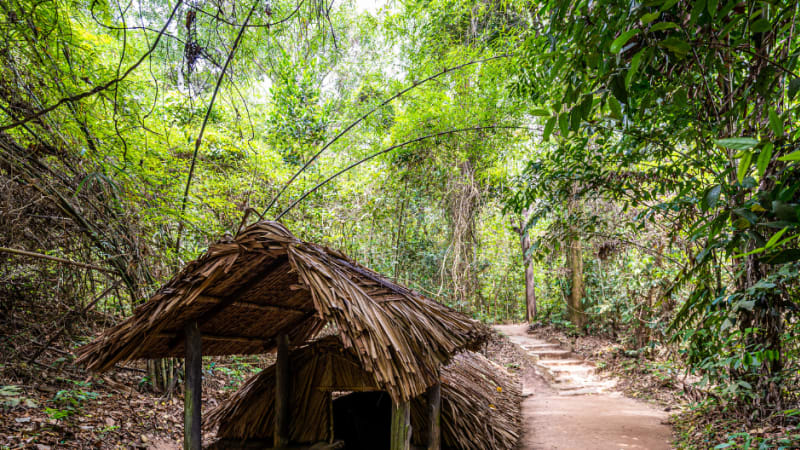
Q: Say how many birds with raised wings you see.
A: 0